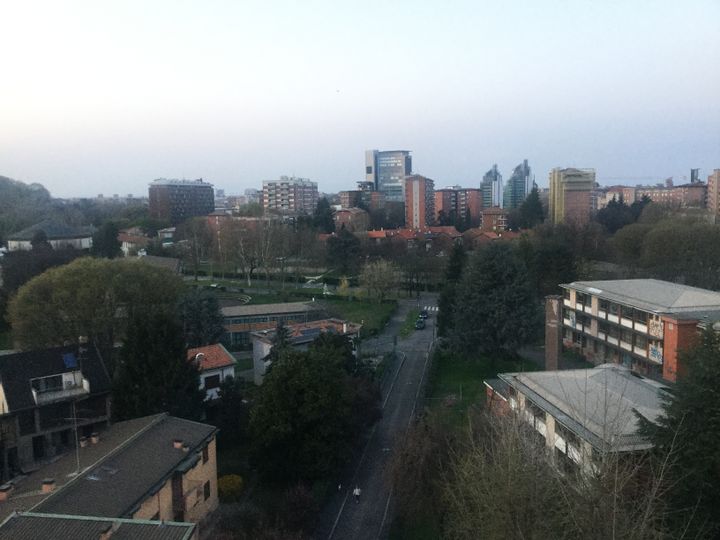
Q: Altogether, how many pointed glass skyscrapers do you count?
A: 2